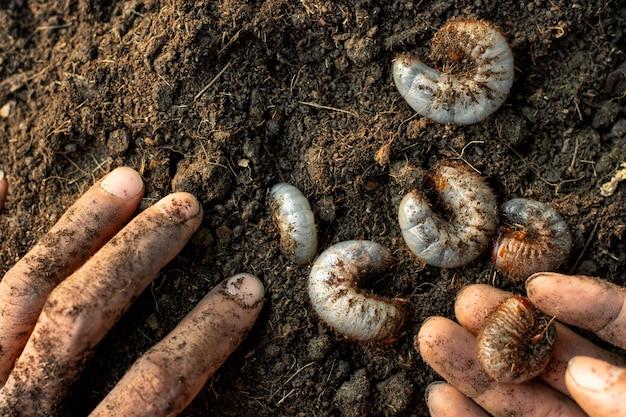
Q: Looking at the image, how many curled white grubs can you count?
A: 6